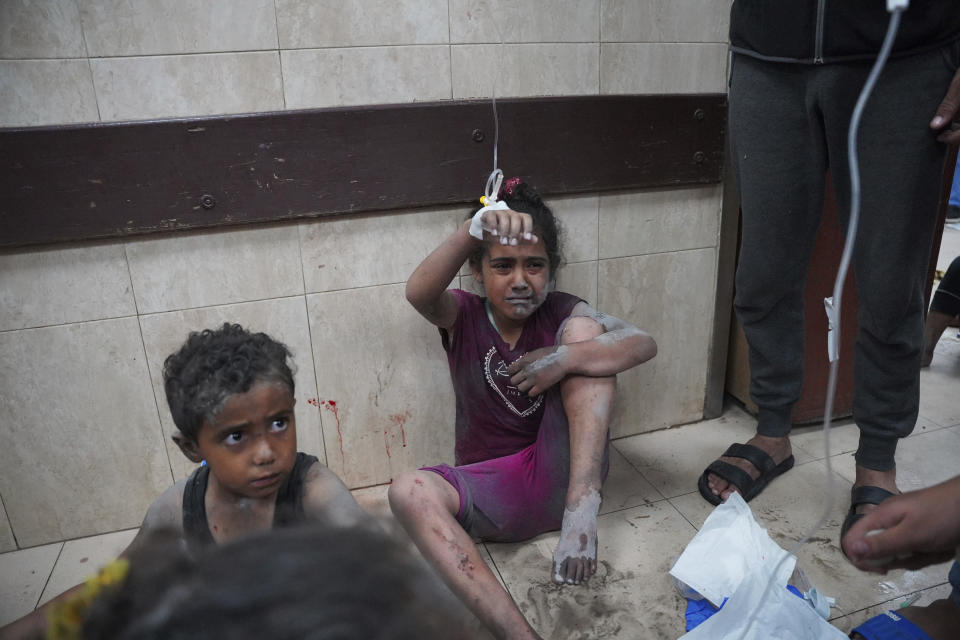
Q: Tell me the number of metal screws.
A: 4